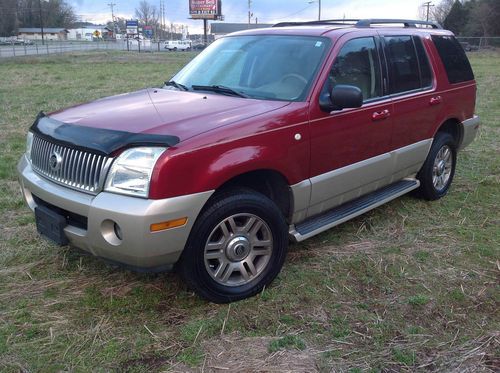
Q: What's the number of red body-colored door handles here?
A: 2